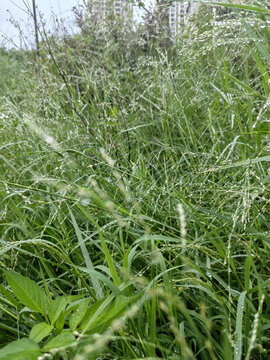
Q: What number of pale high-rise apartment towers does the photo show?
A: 2